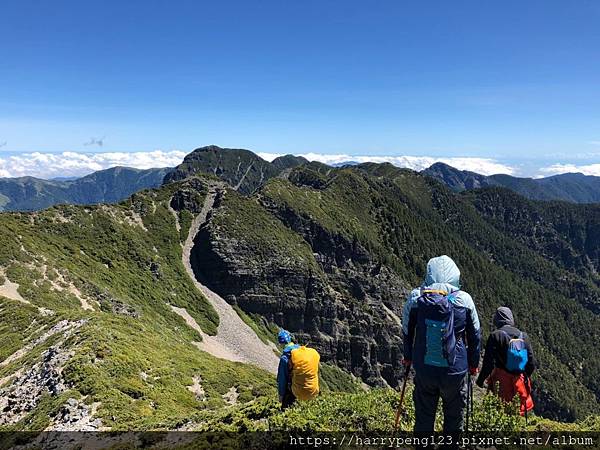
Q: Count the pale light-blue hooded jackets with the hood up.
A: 1